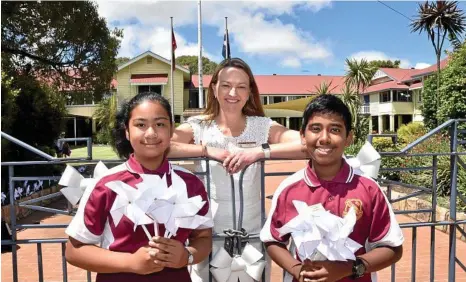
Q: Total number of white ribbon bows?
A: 3